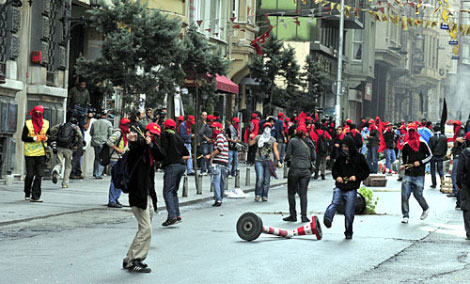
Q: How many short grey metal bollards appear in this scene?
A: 7